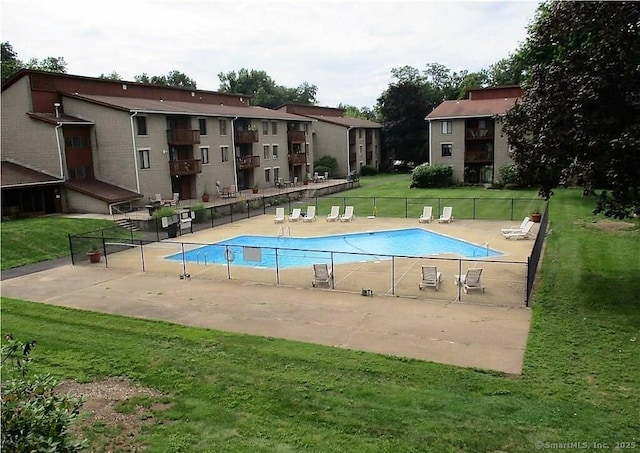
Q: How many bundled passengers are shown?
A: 0